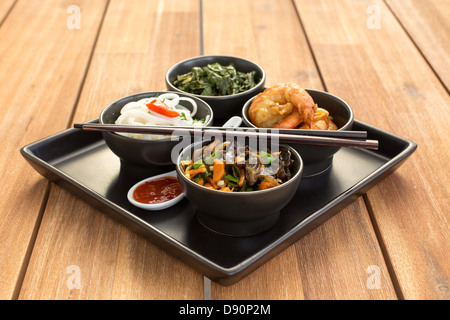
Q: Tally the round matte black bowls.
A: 4